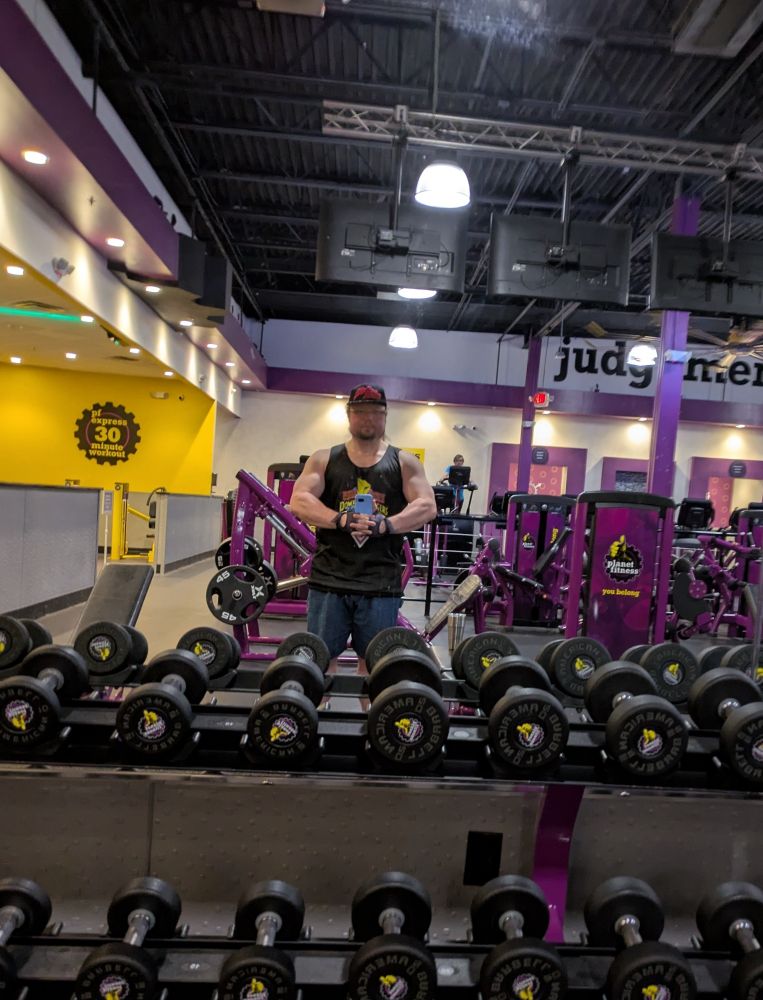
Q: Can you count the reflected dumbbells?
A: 9